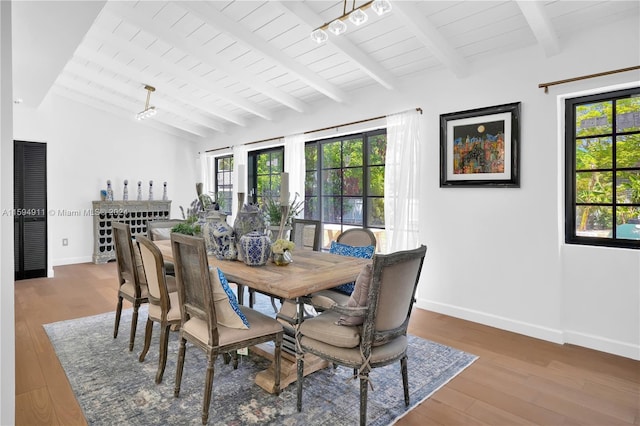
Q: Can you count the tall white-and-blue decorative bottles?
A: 5